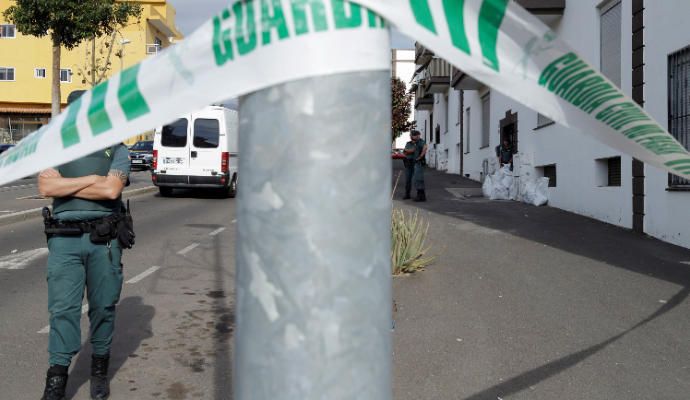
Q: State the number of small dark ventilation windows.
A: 2